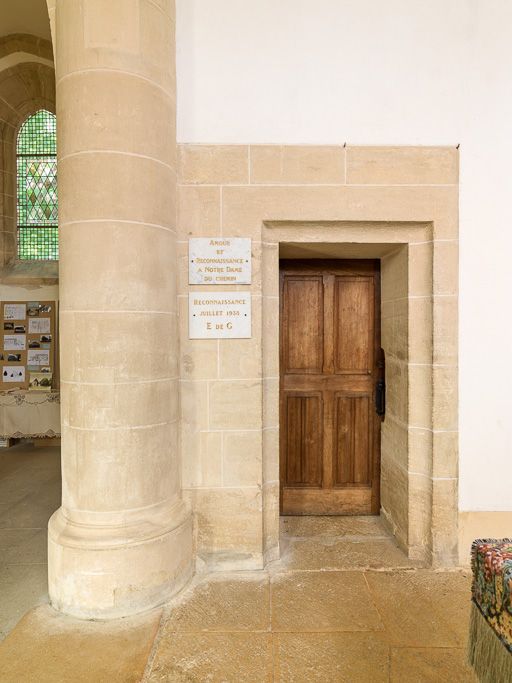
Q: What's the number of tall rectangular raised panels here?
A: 4